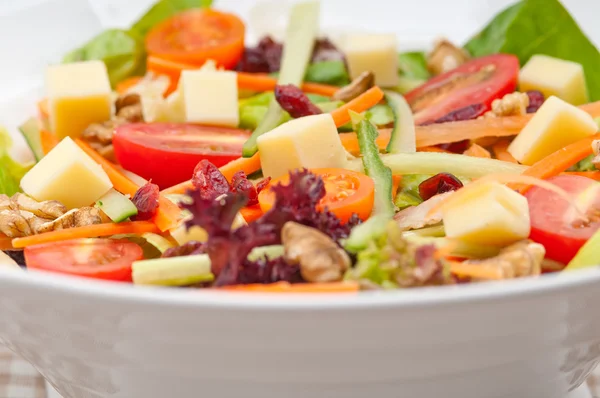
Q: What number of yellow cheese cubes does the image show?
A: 8